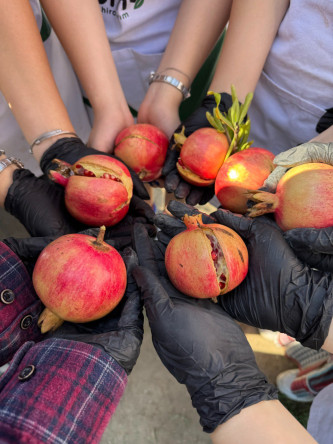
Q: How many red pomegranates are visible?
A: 7